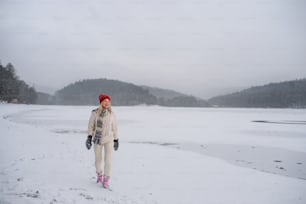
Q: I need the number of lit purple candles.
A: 0